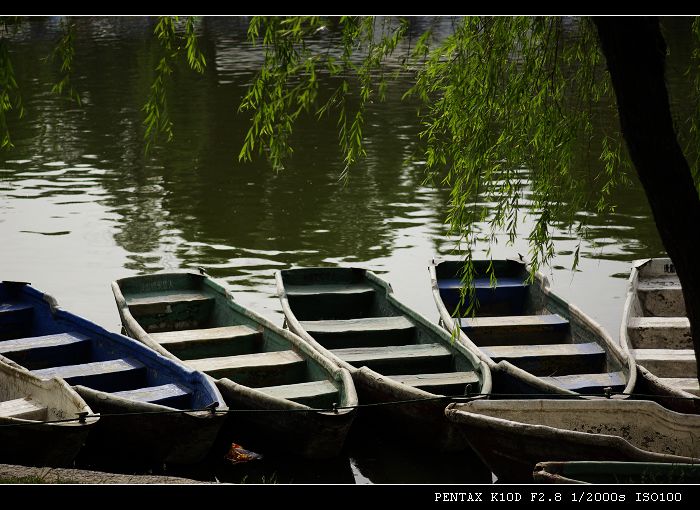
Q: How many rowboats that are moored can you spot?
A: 8